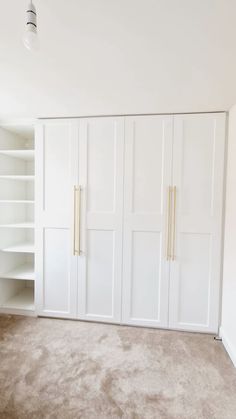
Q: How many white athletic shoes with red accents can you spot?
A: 0